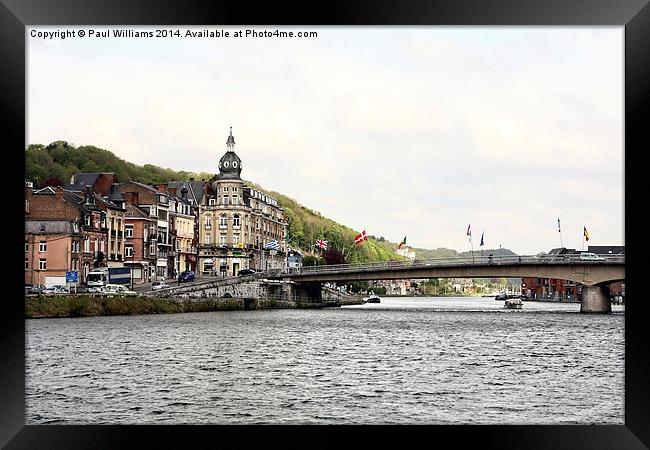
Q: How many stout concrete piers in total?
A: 1